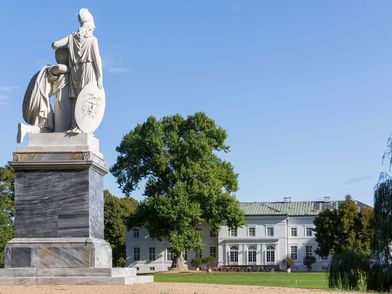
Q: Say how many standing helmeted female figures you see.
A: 1